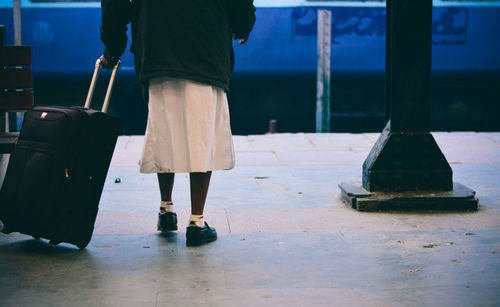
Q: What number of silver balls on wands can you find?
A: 0